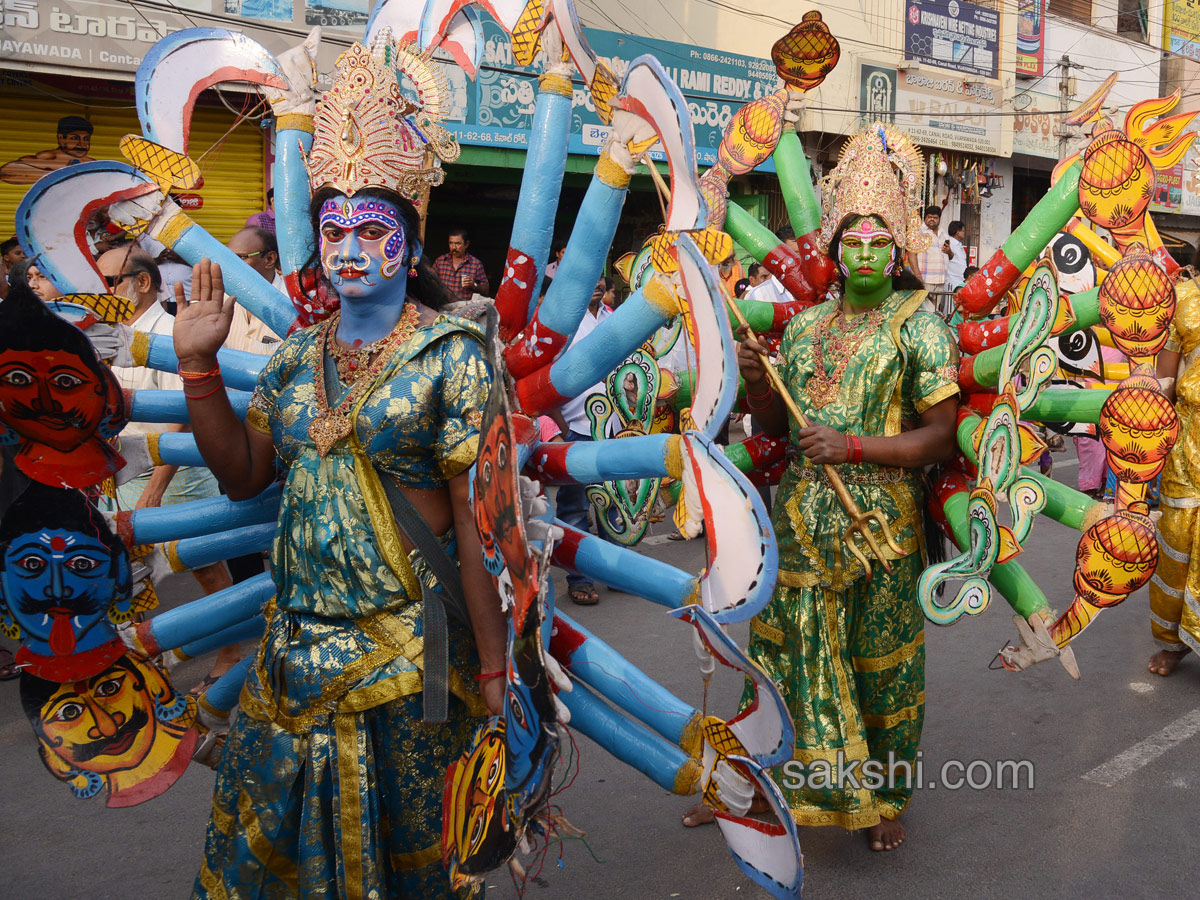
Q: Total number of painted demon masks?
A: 6